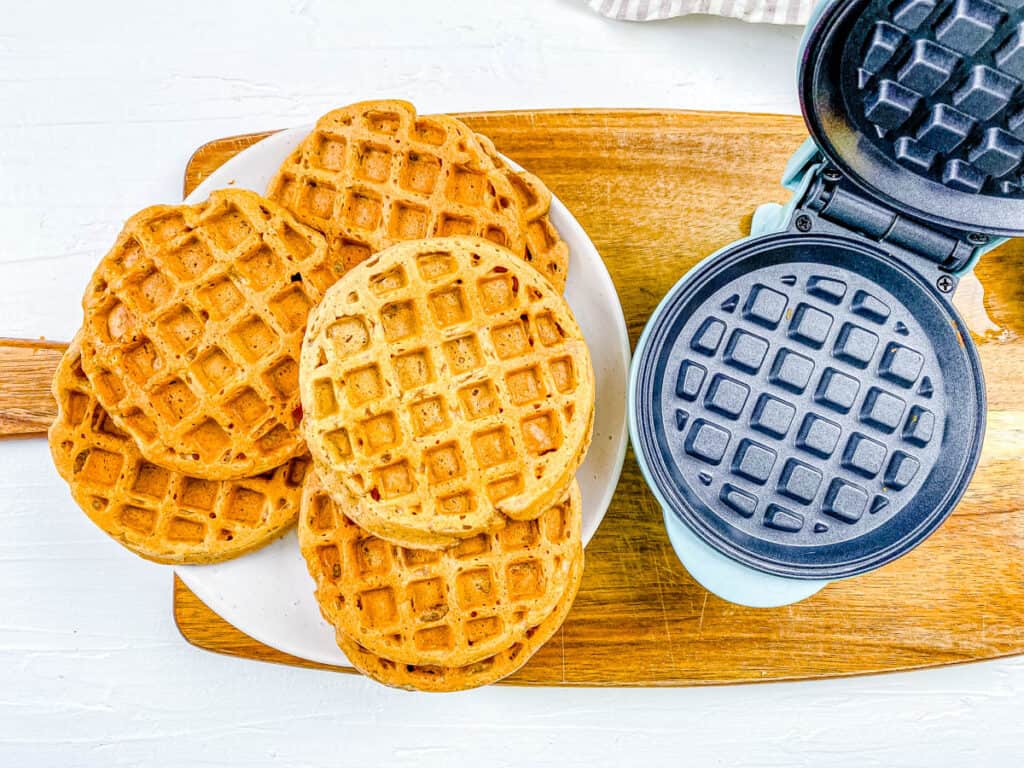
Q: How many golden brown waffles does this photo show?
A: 7